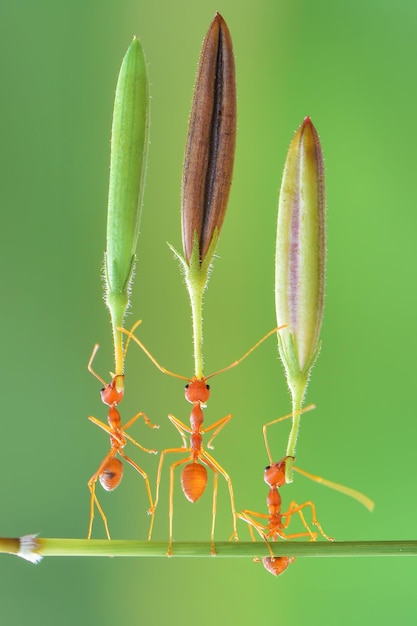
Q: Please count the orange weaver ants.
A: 3